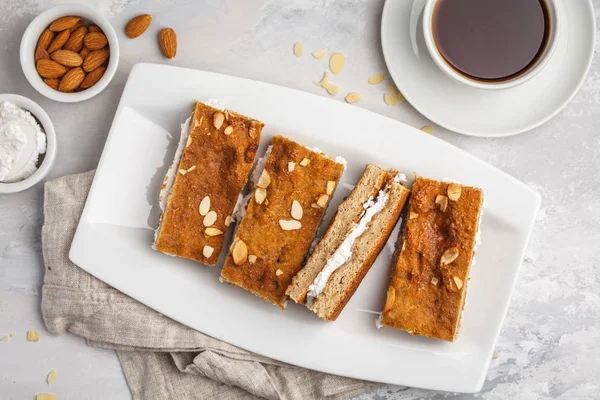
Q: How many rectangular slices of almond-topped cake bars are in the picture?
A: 4